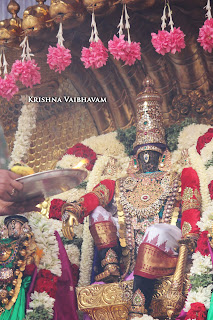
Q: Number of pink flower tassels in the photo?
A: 7